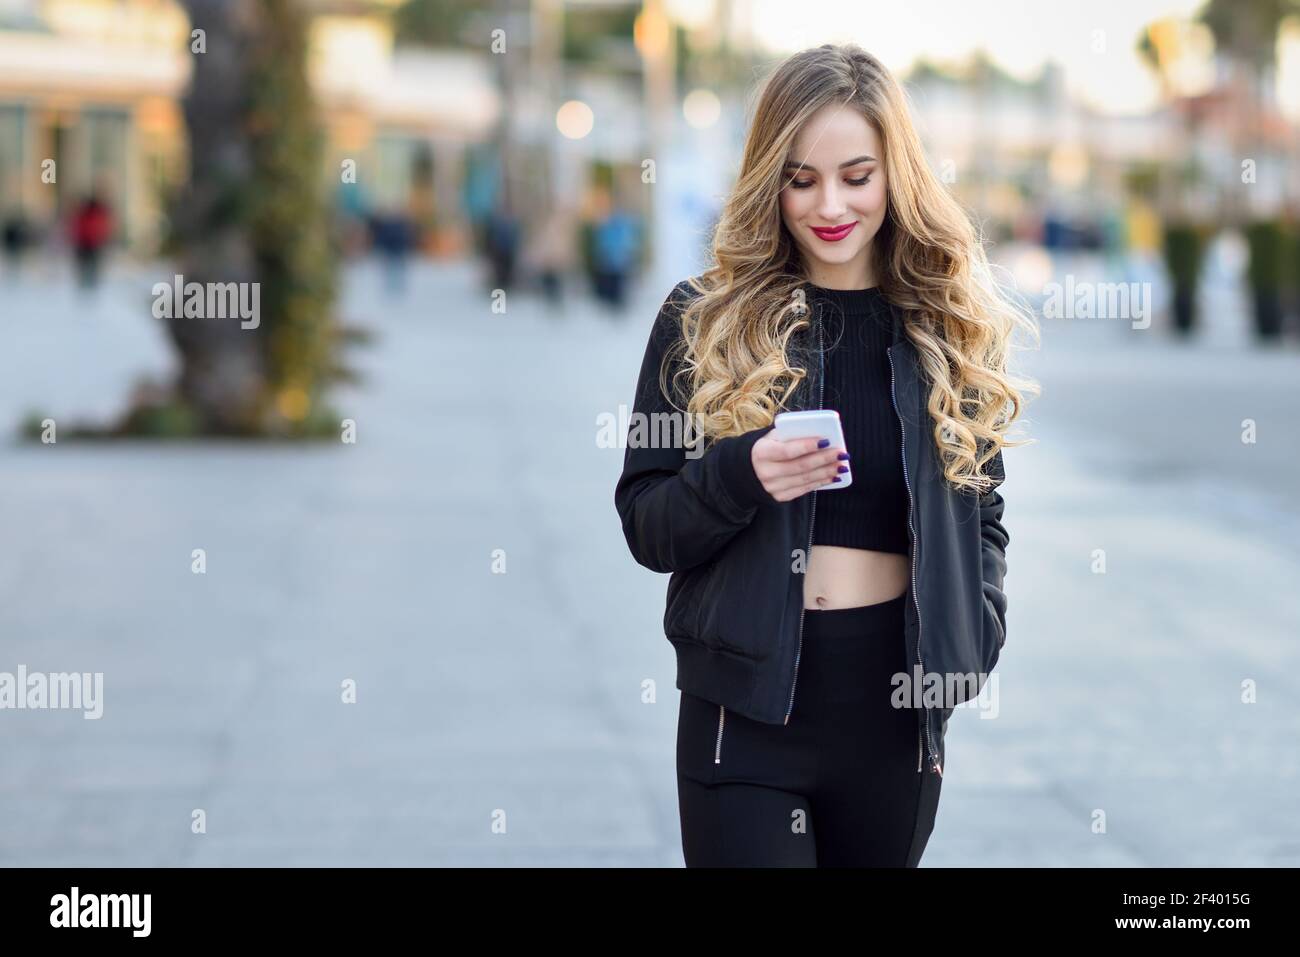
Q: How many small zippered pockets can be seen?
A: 2